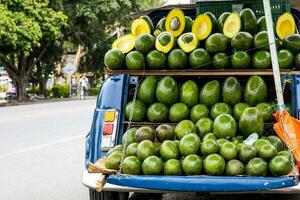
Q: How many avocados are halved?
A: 8